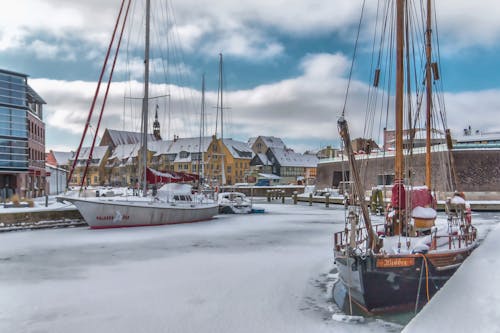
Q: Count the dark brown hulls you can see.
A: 1